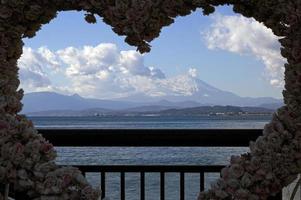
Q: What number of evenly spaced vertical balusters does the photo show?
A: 6